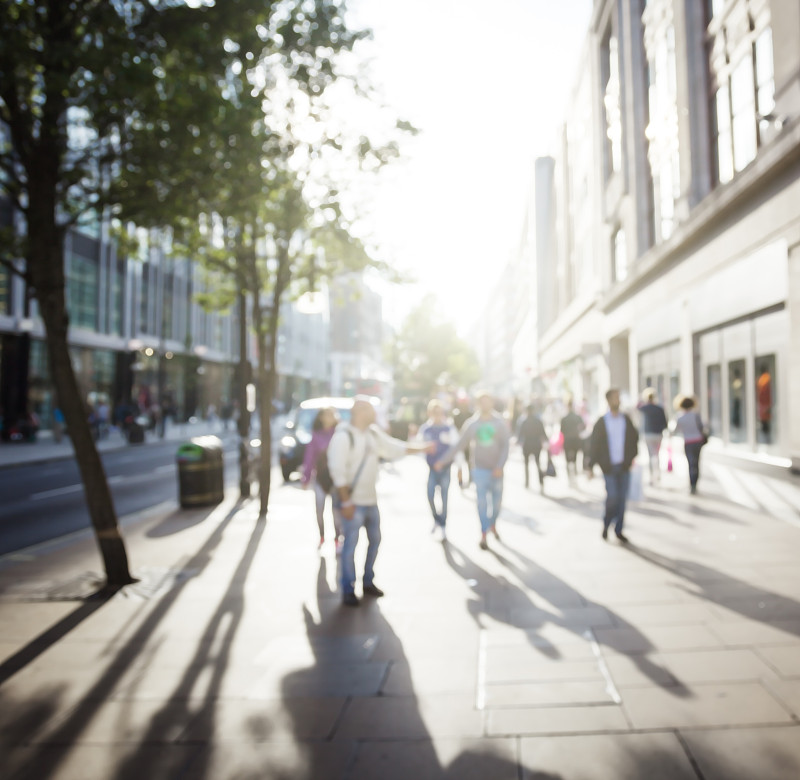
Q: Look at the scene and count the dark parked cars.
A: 1